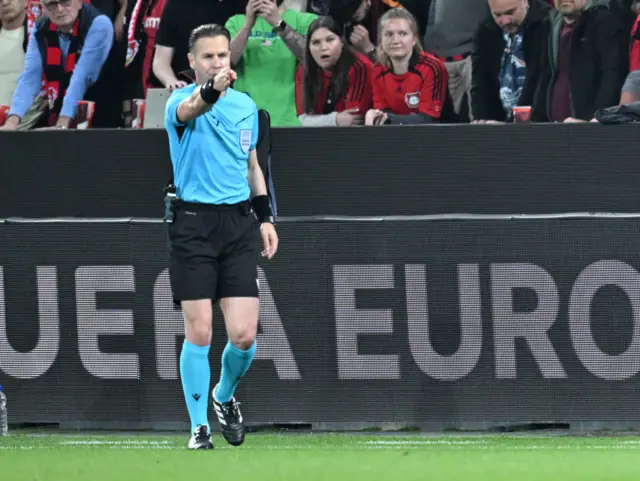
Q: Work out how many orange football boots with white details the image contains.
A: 0